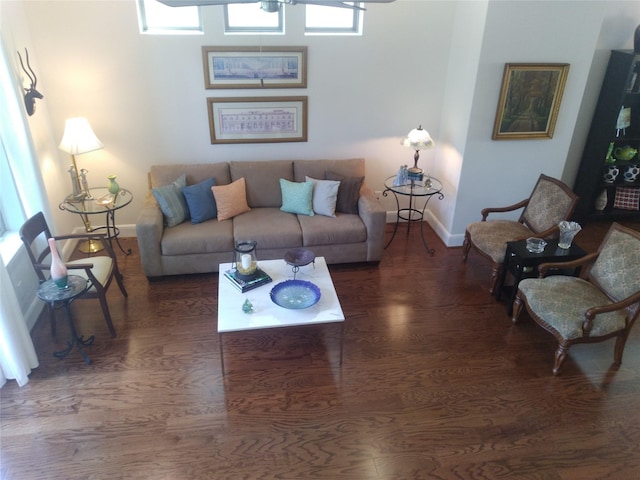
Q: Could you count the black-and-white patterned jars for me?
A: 2